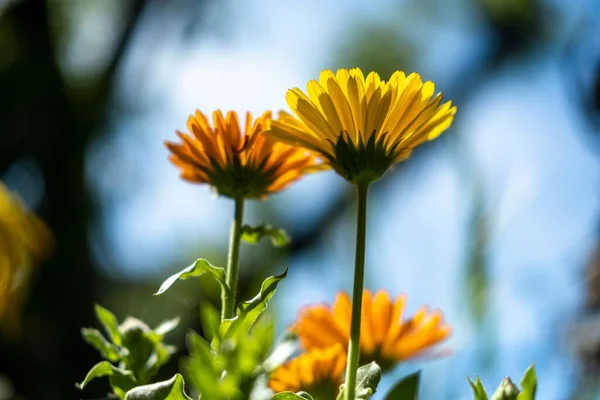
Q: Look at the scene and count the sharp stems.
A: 2